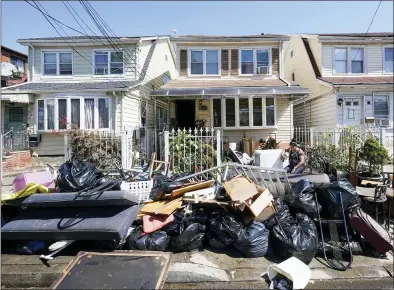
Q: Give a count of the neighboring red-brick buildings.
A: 1